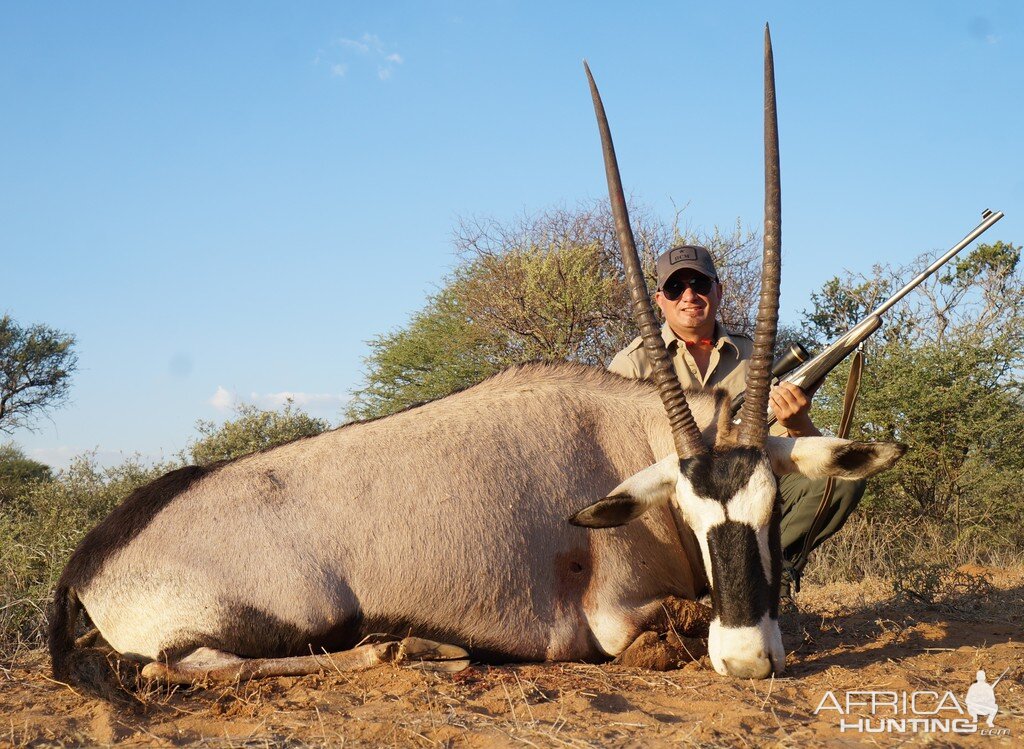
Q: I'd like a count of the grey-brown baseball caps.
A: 1